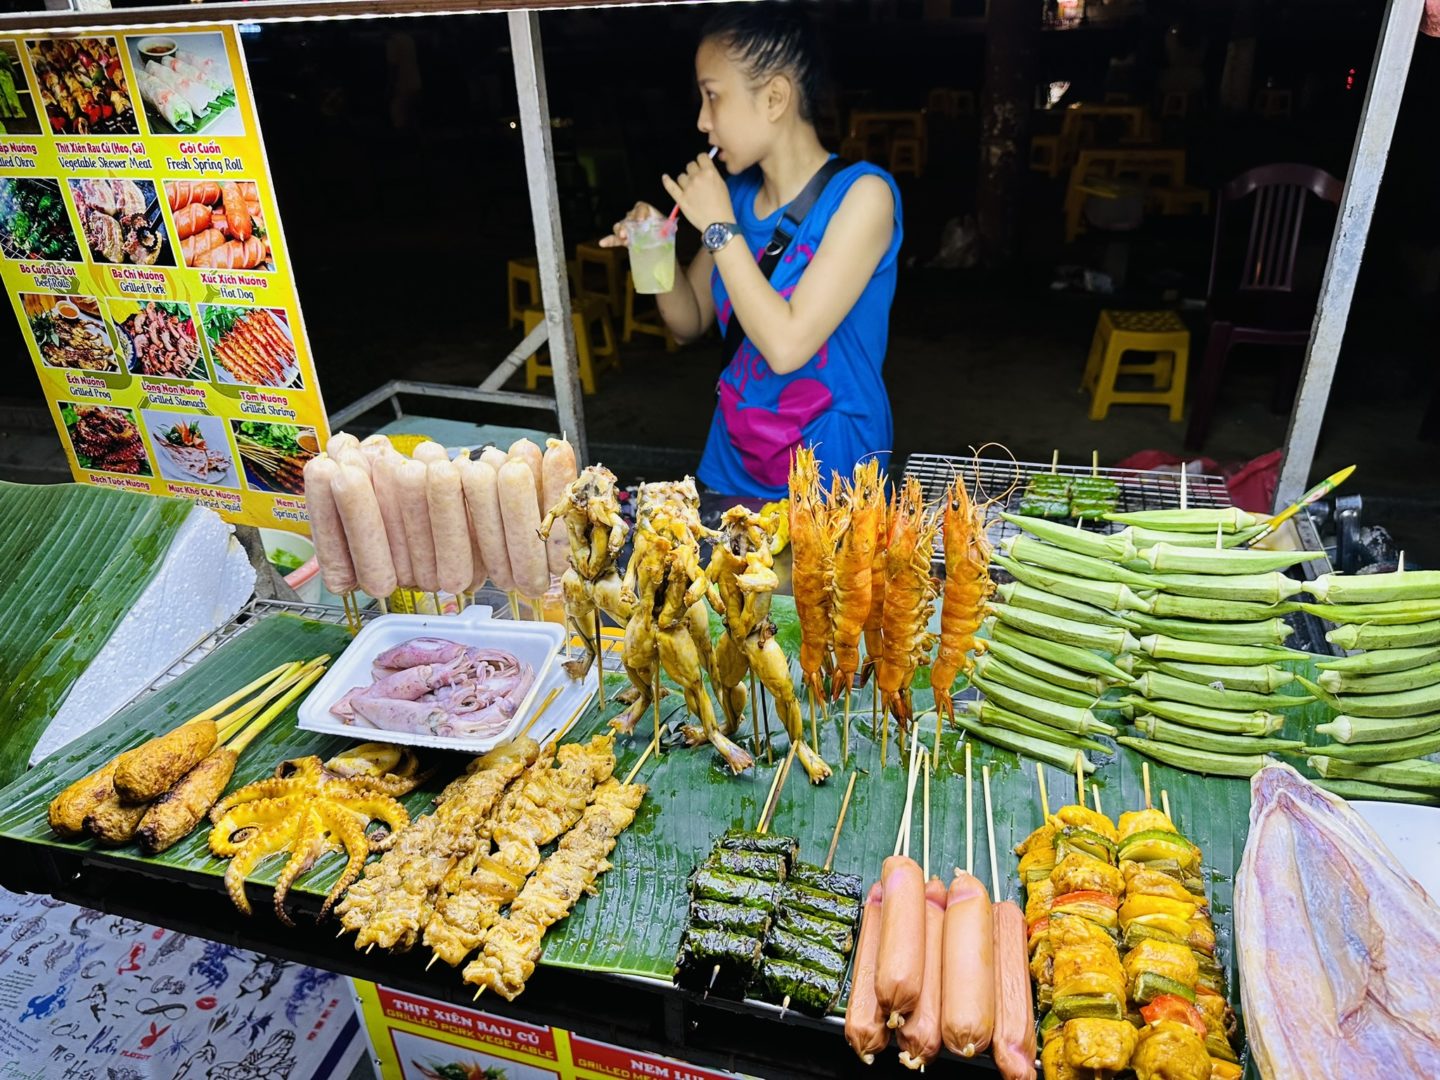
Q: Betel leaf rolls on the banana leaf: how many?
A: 10